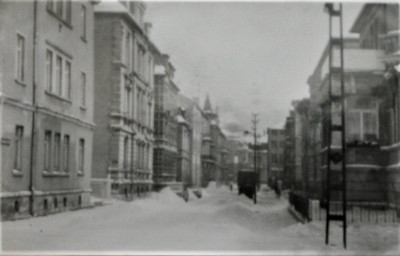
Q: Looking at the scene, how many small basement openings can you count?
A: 5